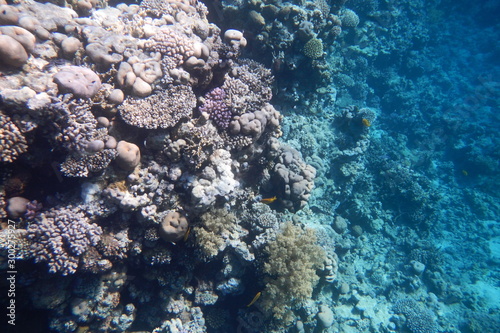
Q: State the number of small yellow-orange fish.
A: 5